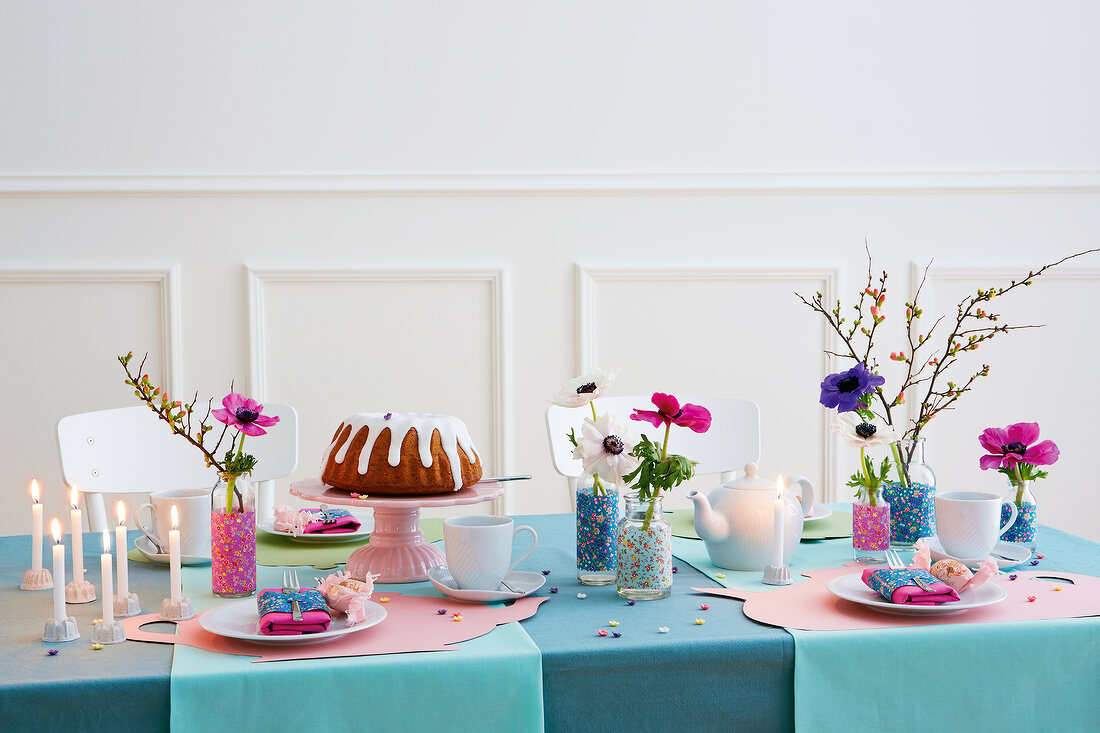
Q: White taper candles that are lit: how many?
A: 7